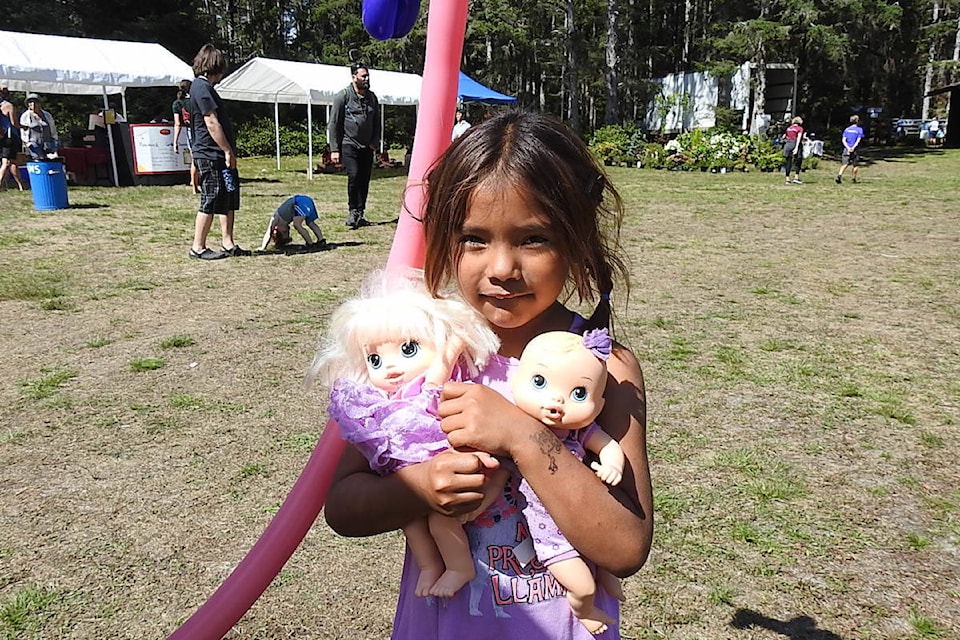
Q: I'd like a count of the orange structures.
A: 0